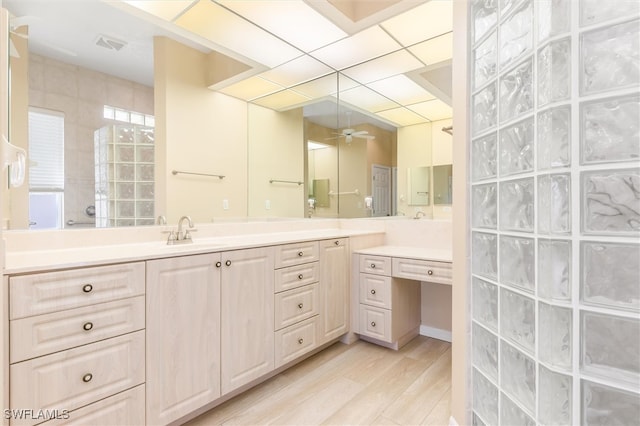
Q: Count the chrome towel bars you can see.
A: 2